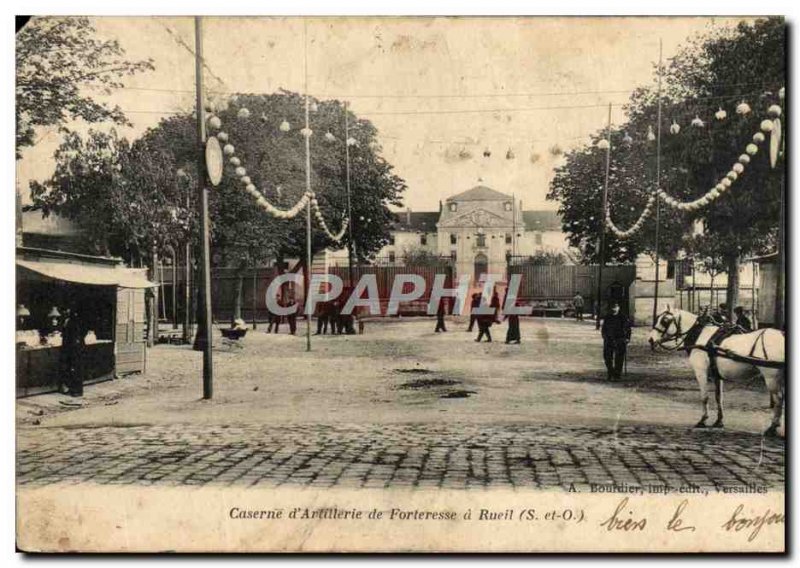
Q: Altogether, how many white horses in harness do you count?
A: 1